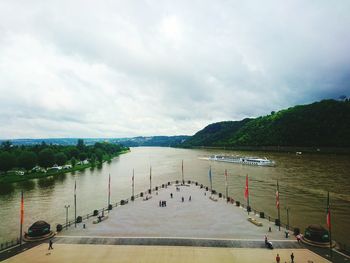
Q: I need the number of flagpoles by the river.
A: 11